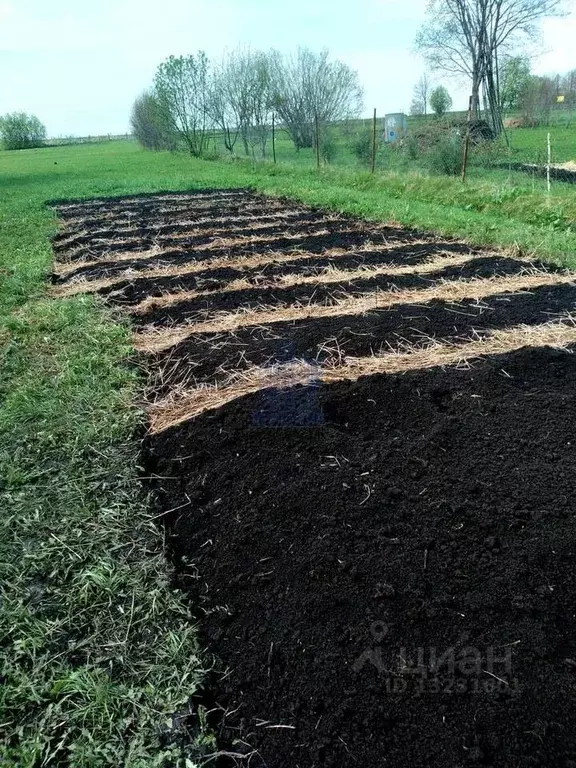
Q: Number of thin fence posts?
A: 5